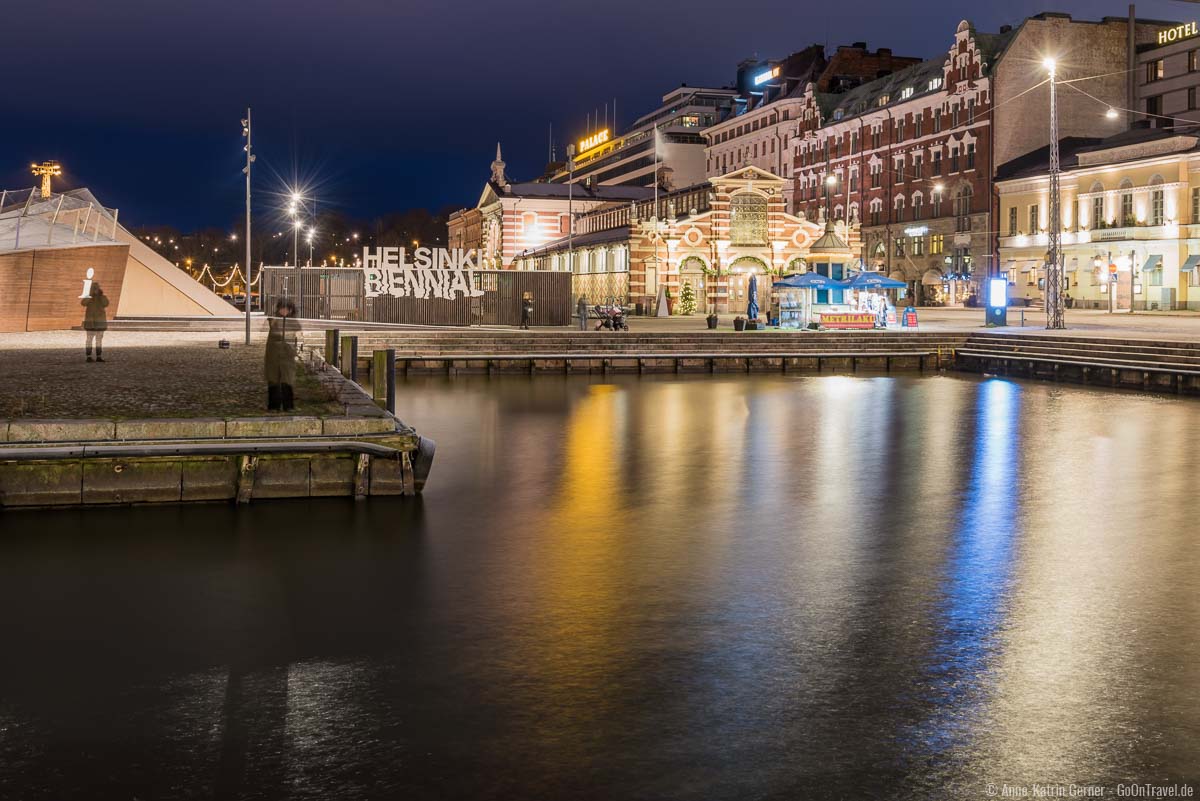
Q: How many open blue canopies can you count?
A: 2